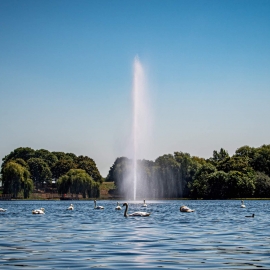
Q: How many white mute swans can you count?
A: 9